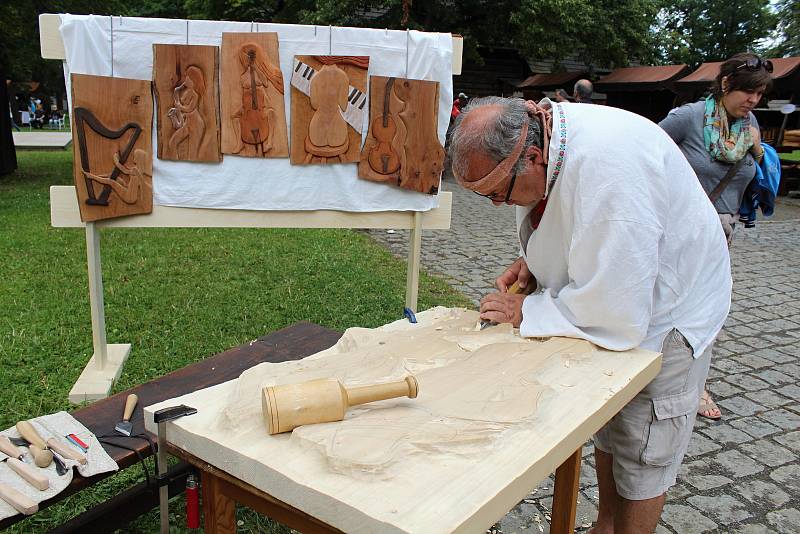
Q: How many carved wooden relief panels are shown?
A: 5